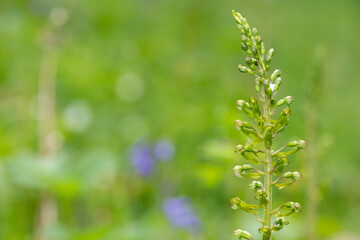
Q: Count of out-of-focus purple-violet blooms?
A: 3